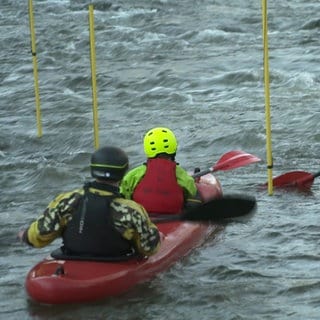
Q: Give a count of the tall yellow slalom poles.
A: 3